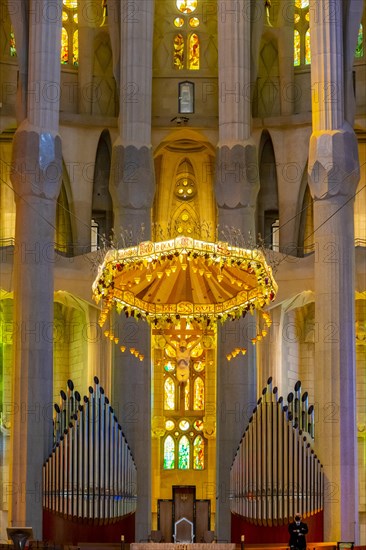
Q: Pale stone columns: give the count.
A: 4